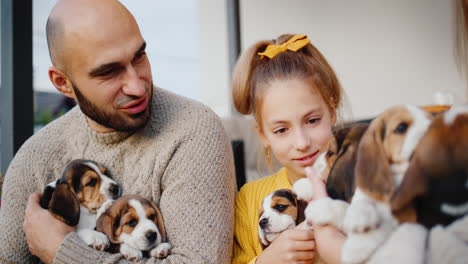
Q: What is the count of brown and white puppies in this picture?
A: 6